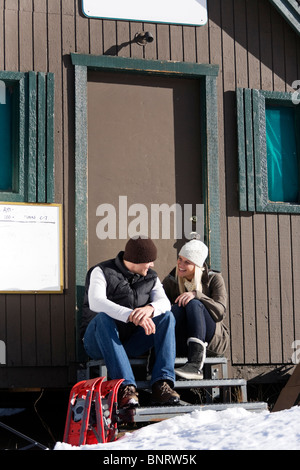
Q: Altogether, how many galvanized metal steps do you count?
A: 3